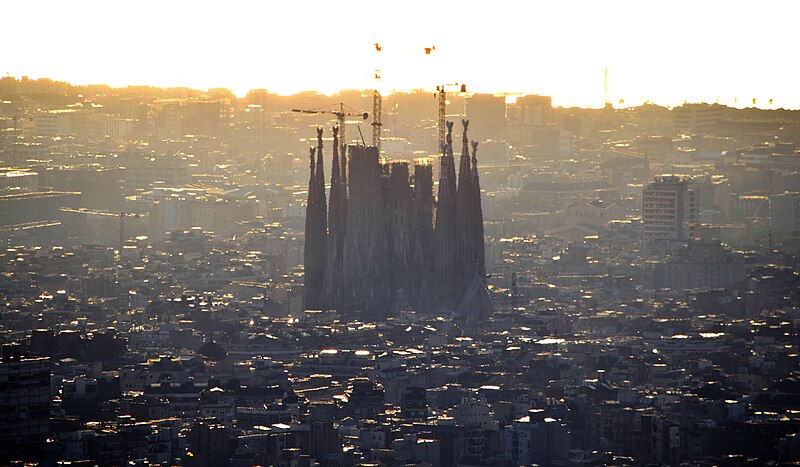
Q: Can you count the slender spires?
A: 8